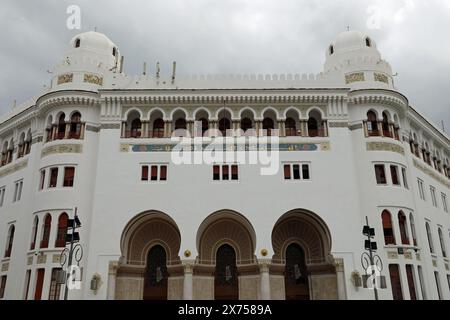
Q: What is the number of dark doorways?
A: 3